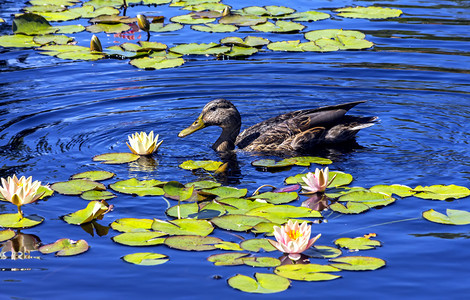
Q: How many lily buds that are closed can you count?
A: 3